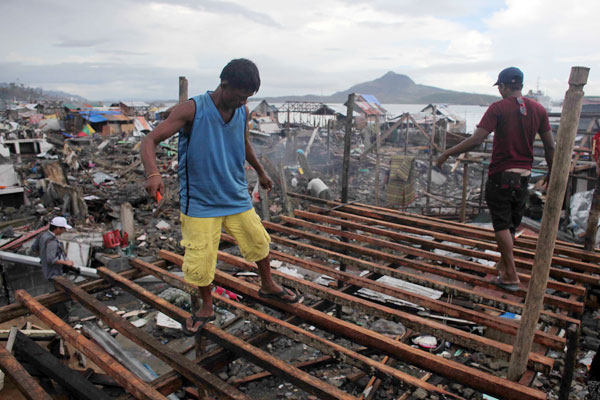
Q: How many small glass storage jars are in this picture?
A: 0